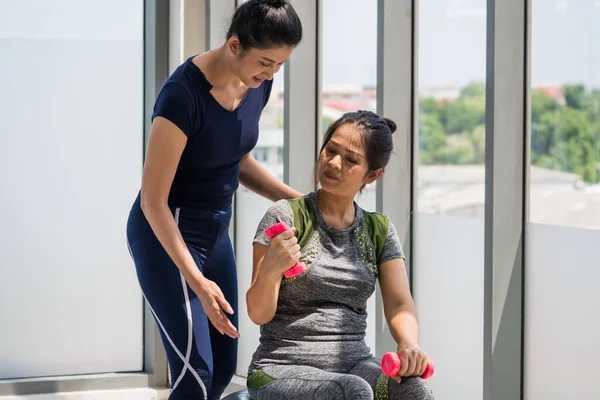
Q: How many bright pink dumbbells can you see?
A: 2